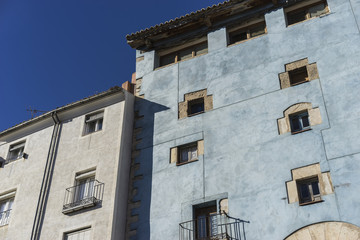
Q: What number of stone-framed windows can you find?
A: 5